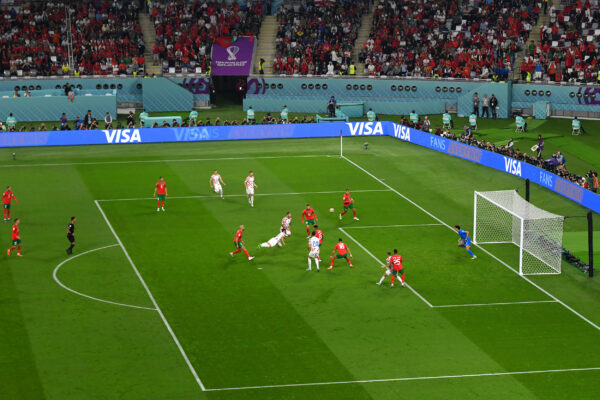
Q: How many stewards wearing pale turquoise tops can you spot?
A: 11